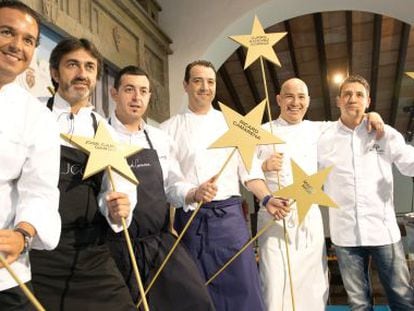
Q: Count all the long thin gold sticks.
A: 5